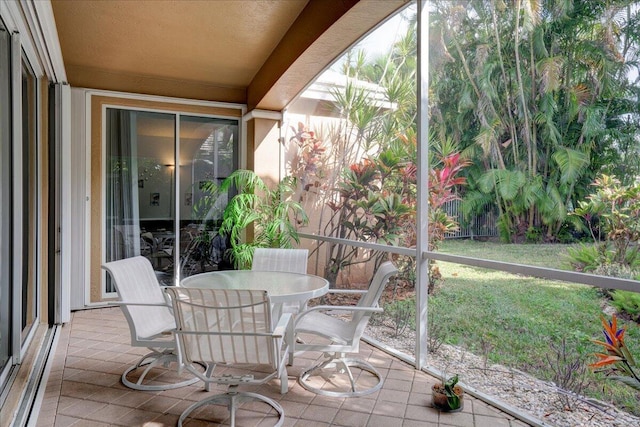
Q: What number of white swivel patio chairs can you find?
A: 4